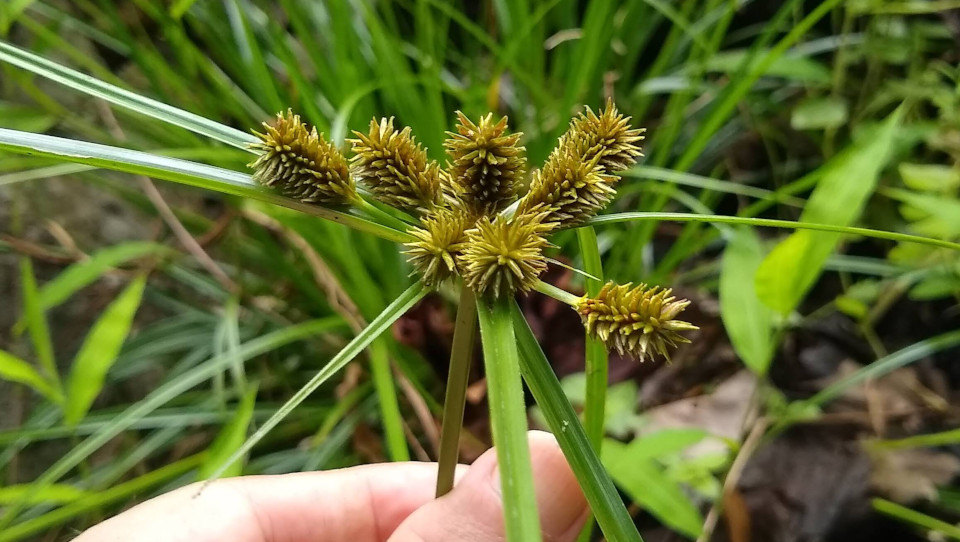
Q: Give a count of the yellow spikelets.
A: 8